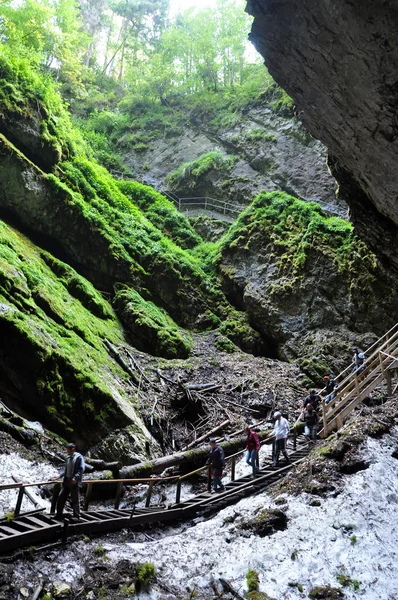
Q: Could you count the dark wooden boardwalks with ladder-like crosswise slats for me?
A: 1